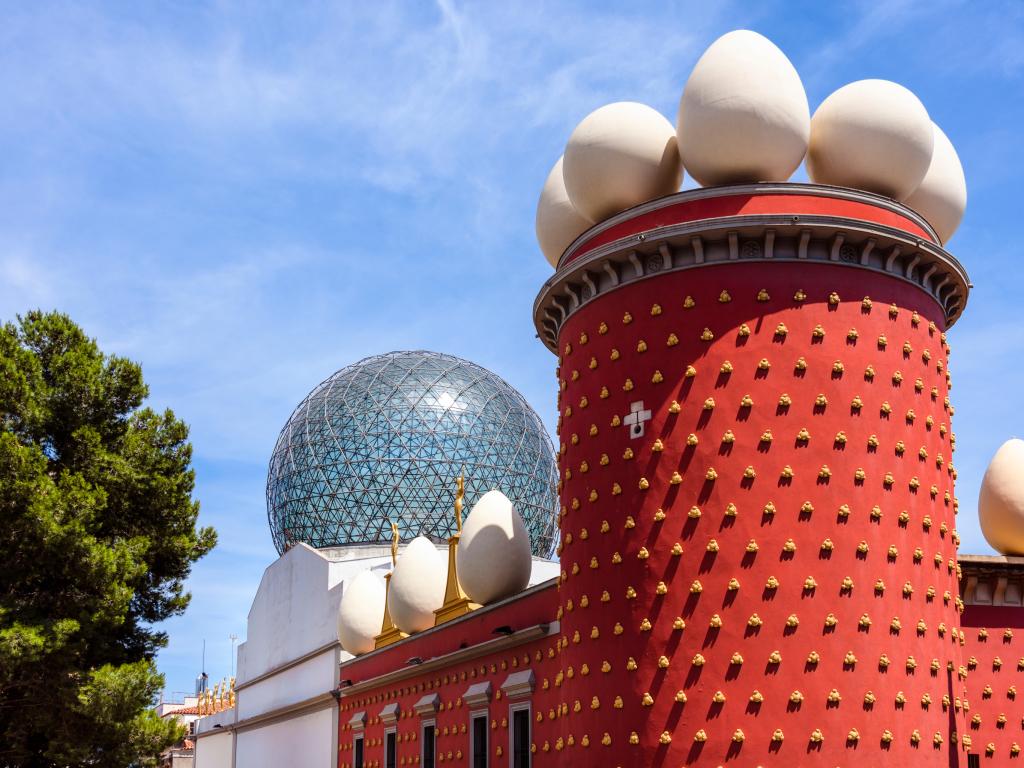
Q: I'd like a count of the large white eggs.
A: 9